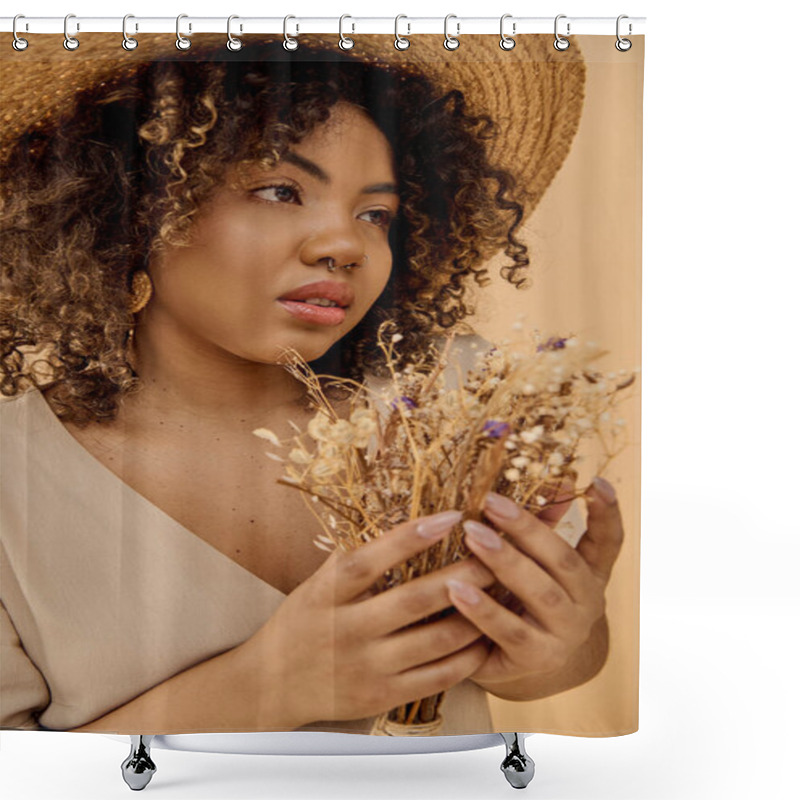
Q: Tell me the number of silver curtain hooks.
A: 12